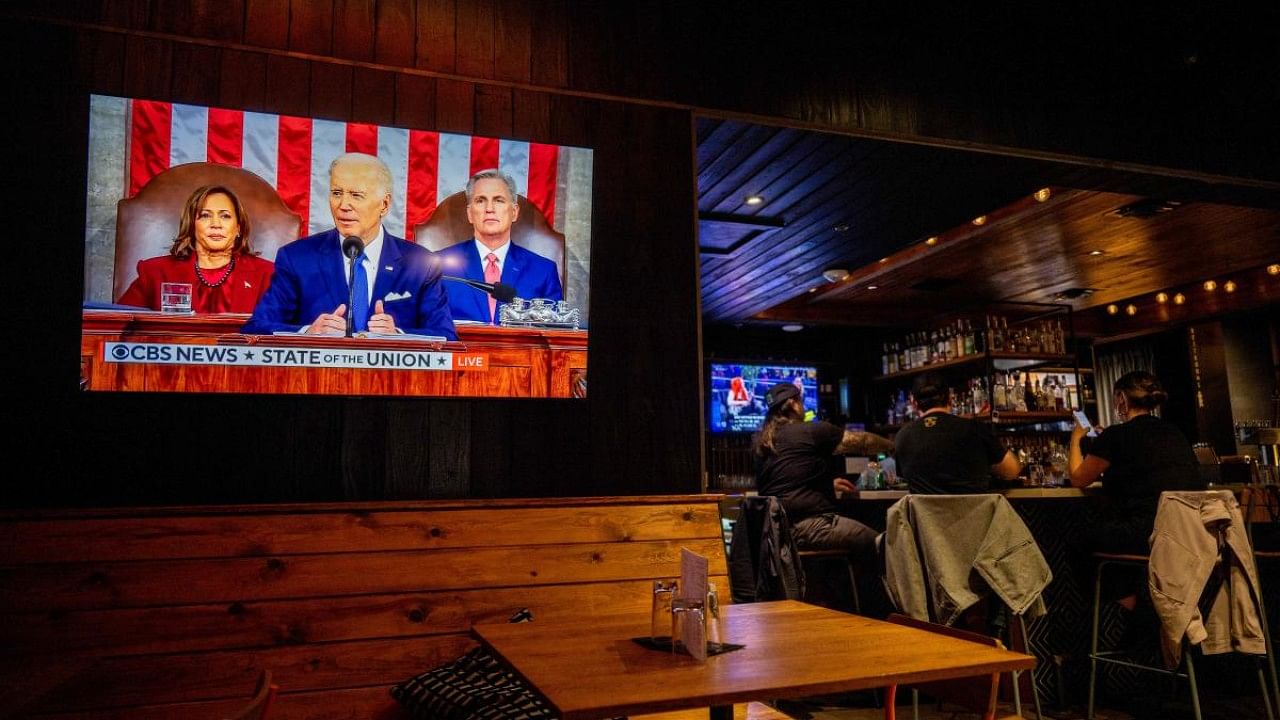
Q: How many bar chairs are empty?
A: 1